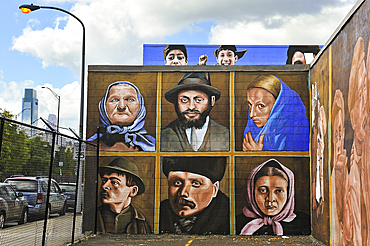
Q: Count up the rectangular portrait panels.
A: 6